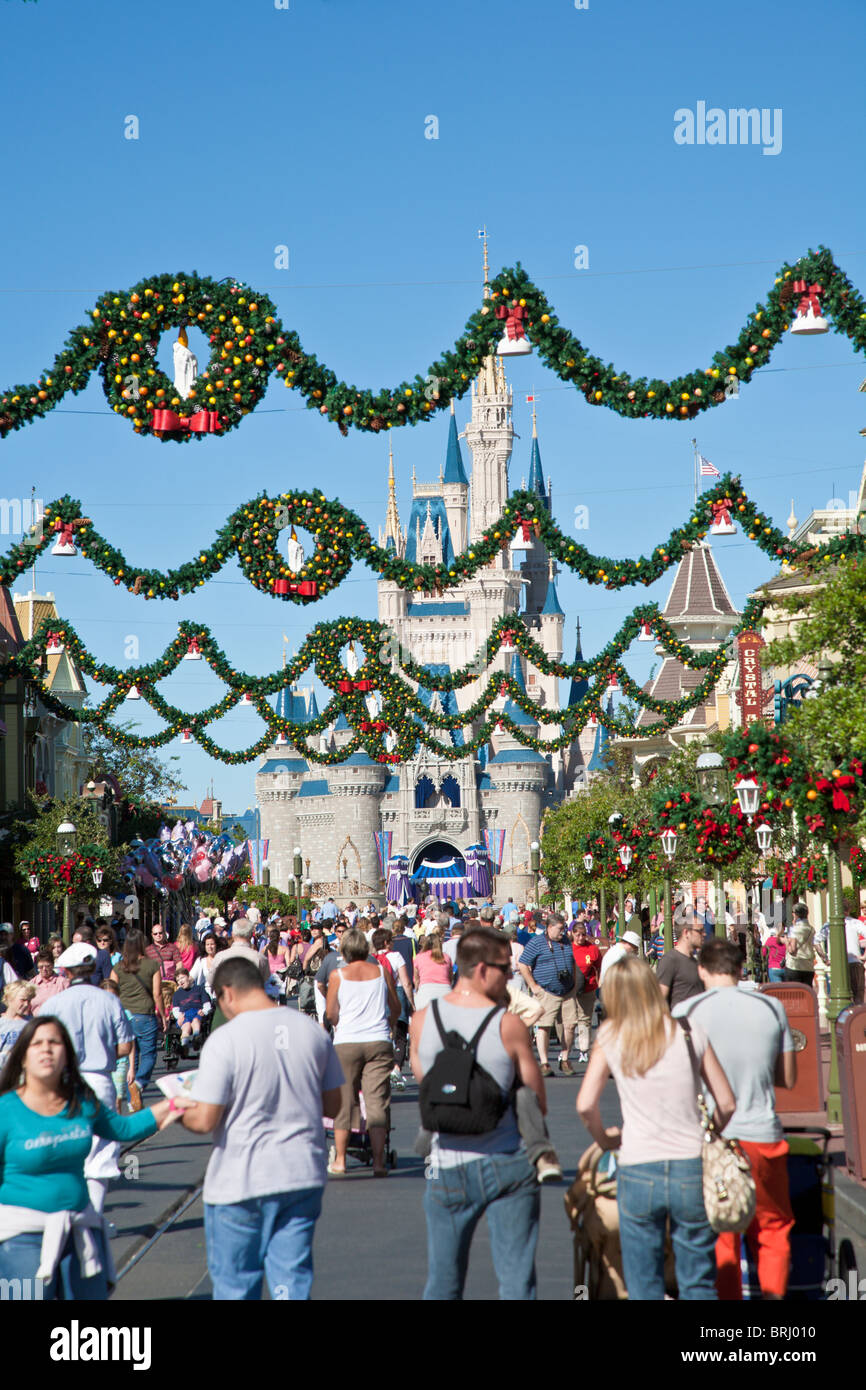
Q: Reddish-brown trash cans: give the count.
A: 2